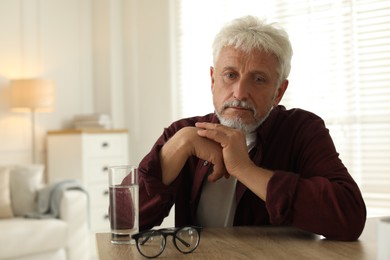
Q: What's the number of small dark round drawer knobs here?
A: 4